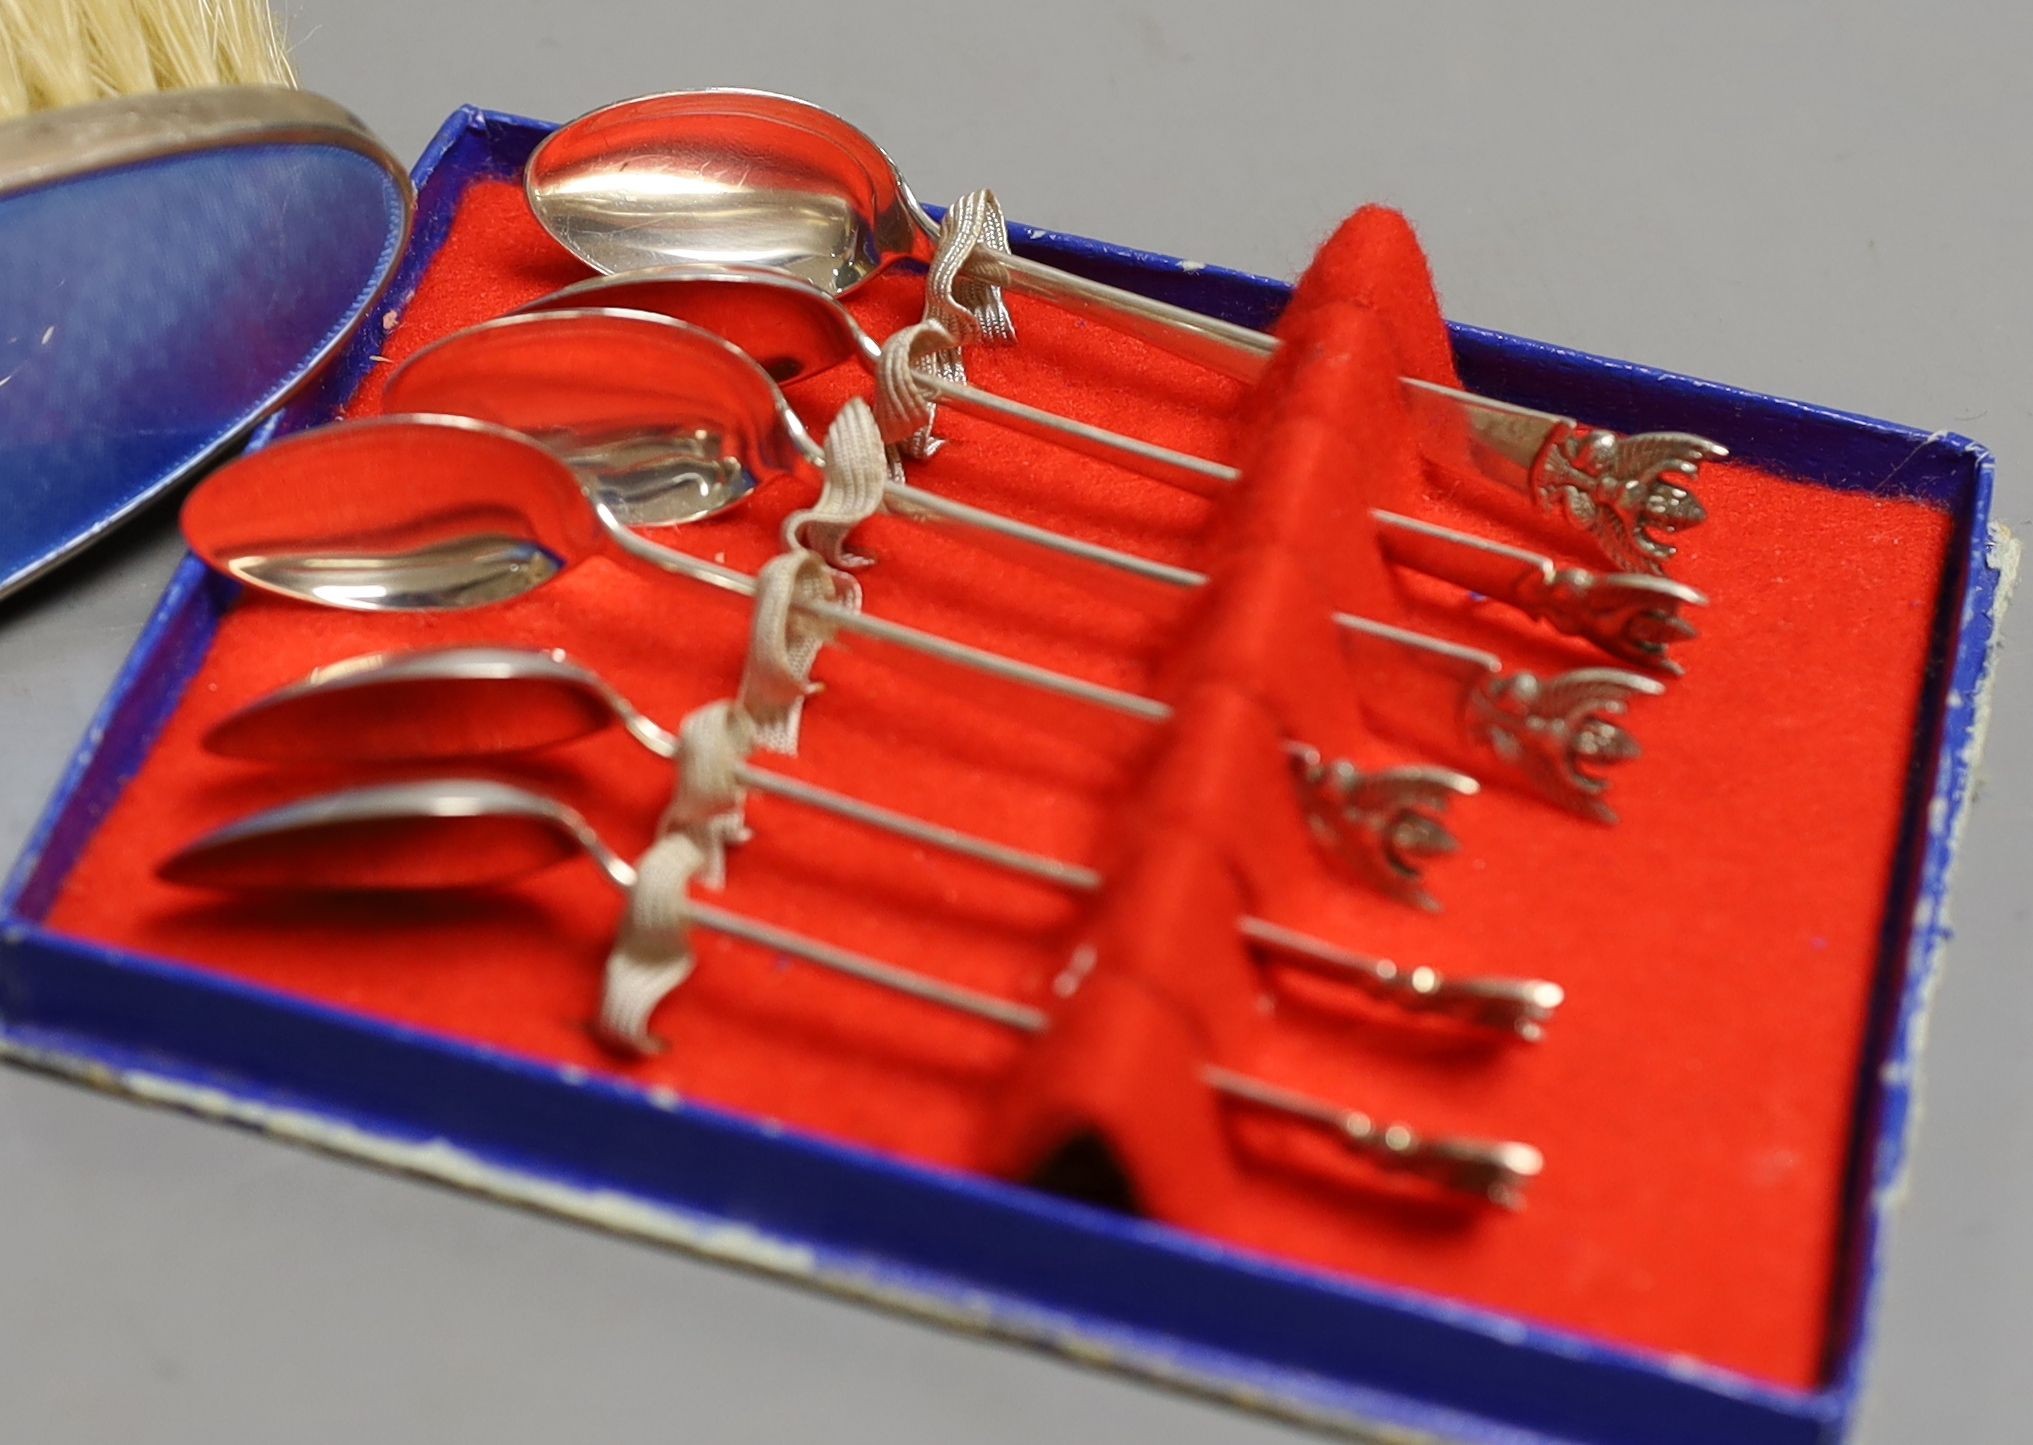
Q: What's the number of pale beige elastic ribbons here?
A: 6